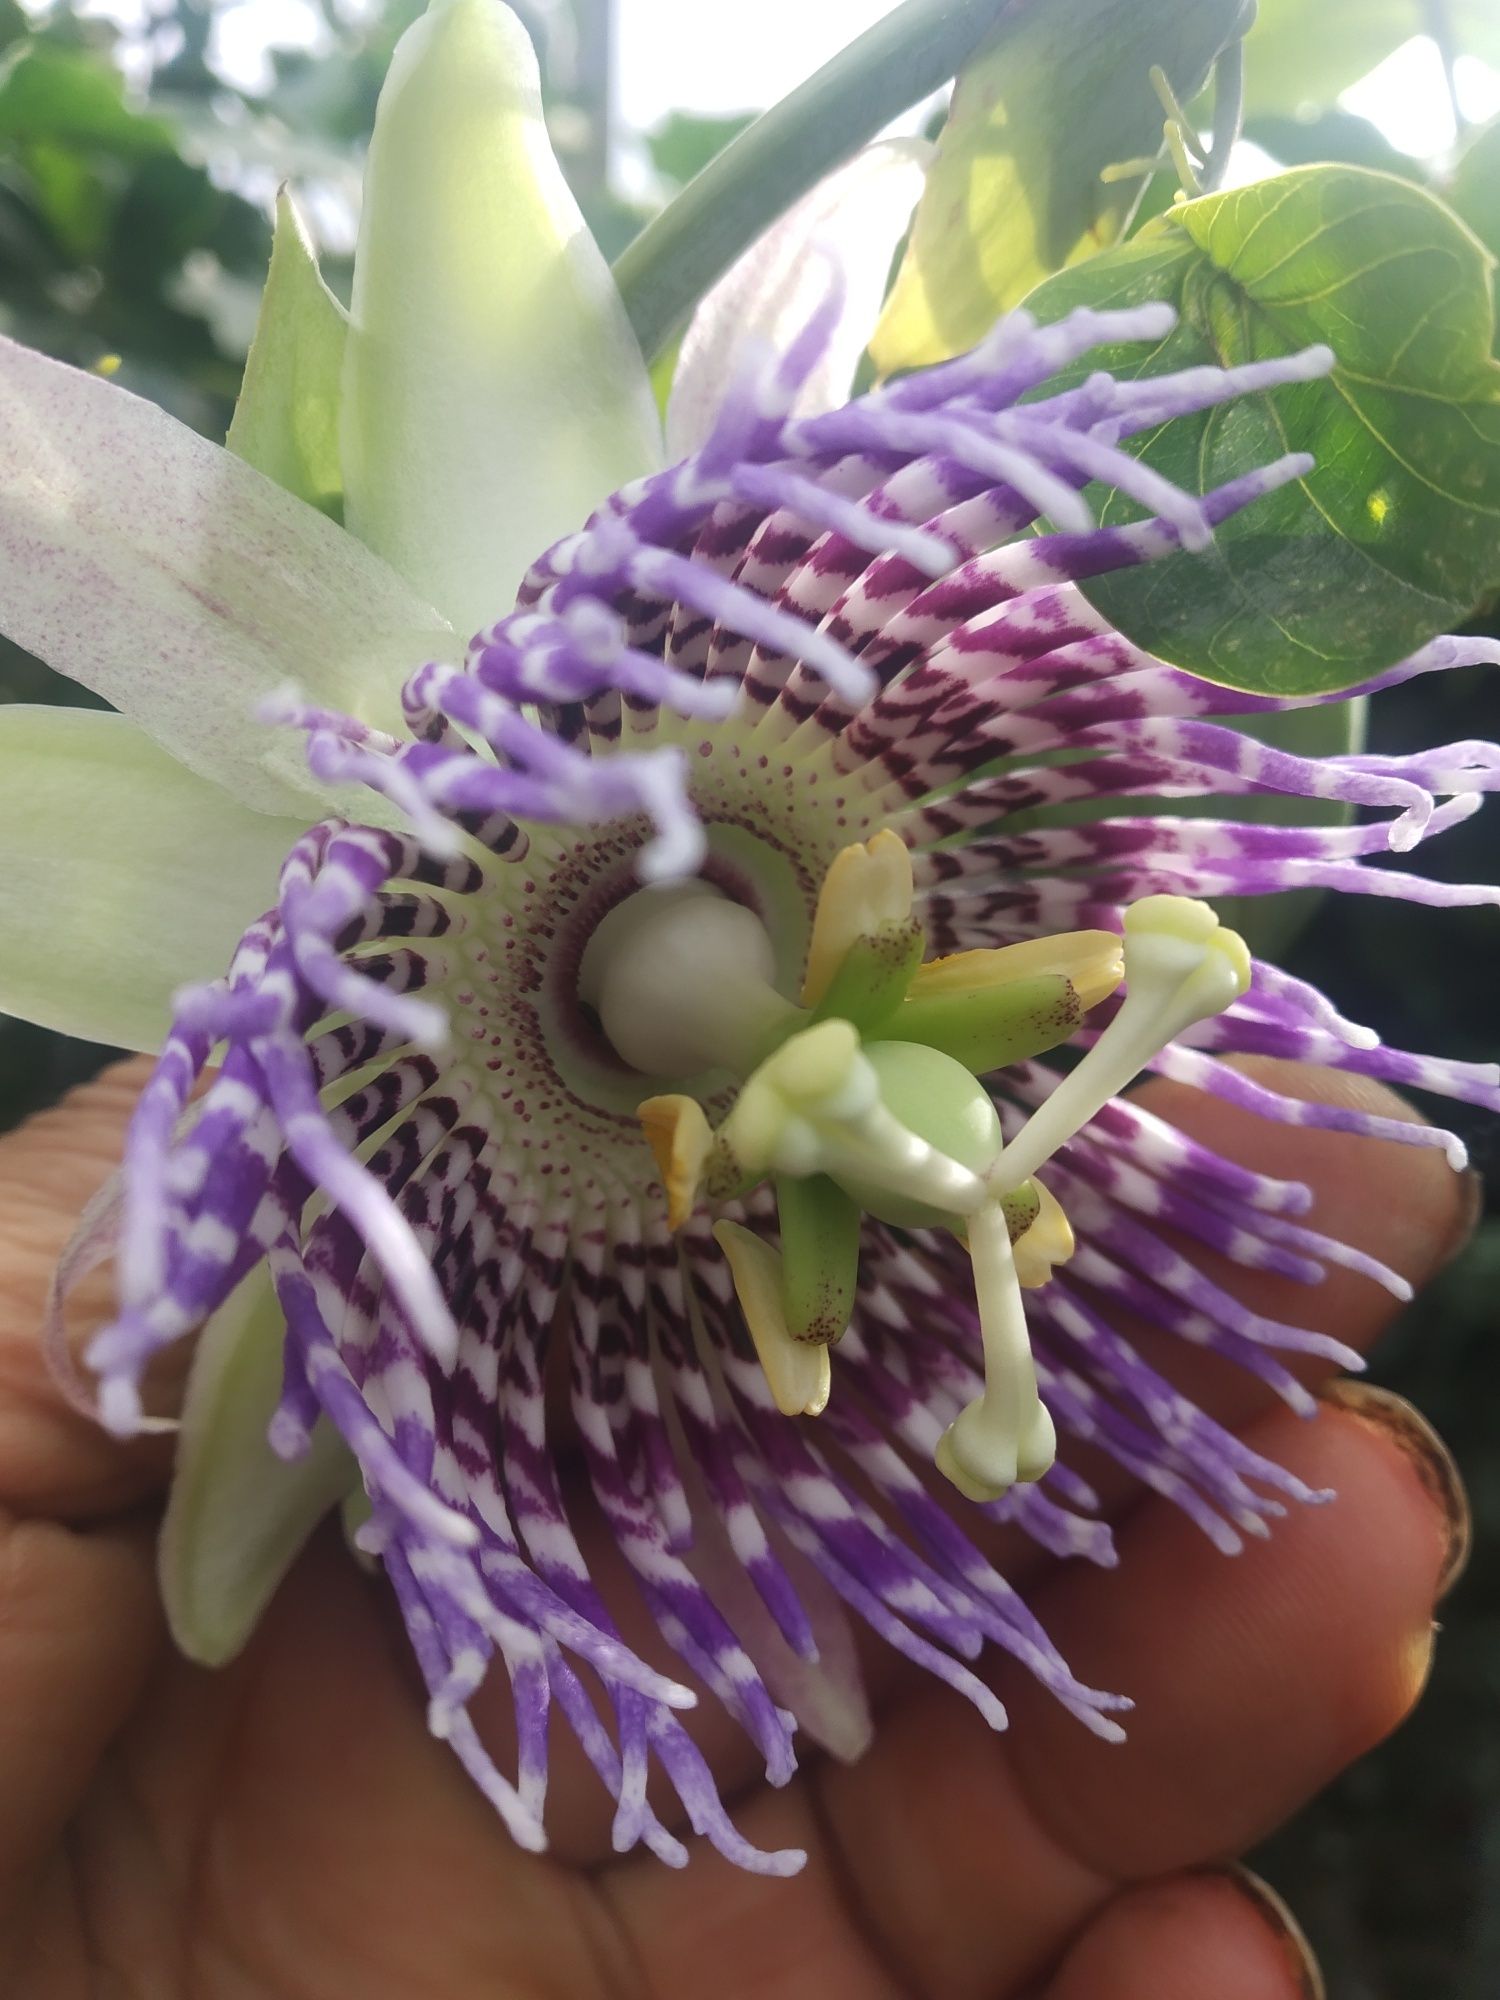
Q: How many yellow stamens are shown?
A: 5